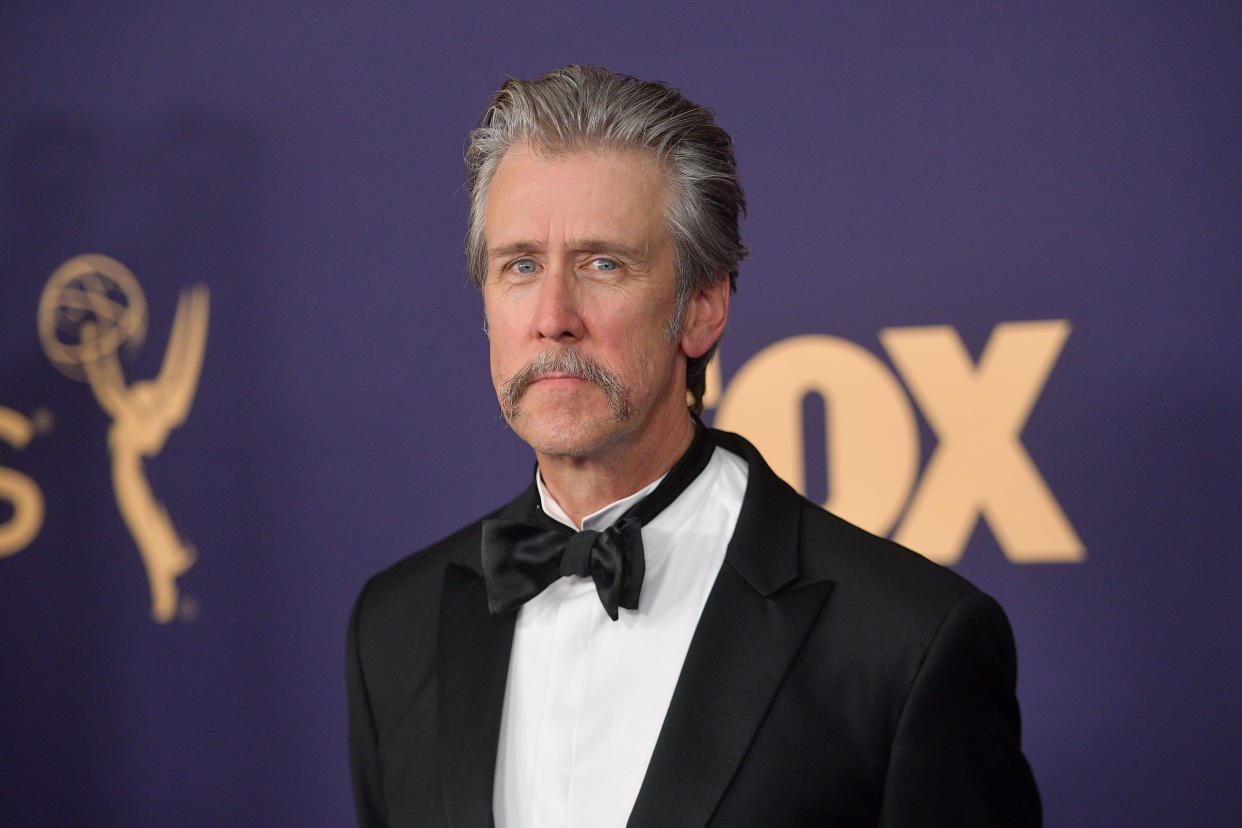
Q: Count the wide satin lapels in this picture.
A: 2